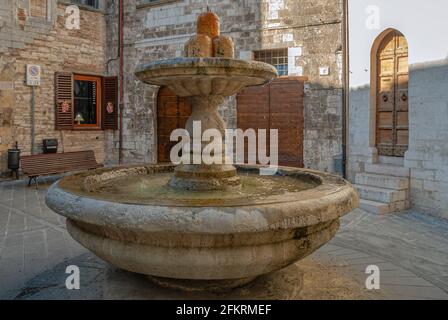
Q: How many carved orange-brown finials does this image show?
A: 3